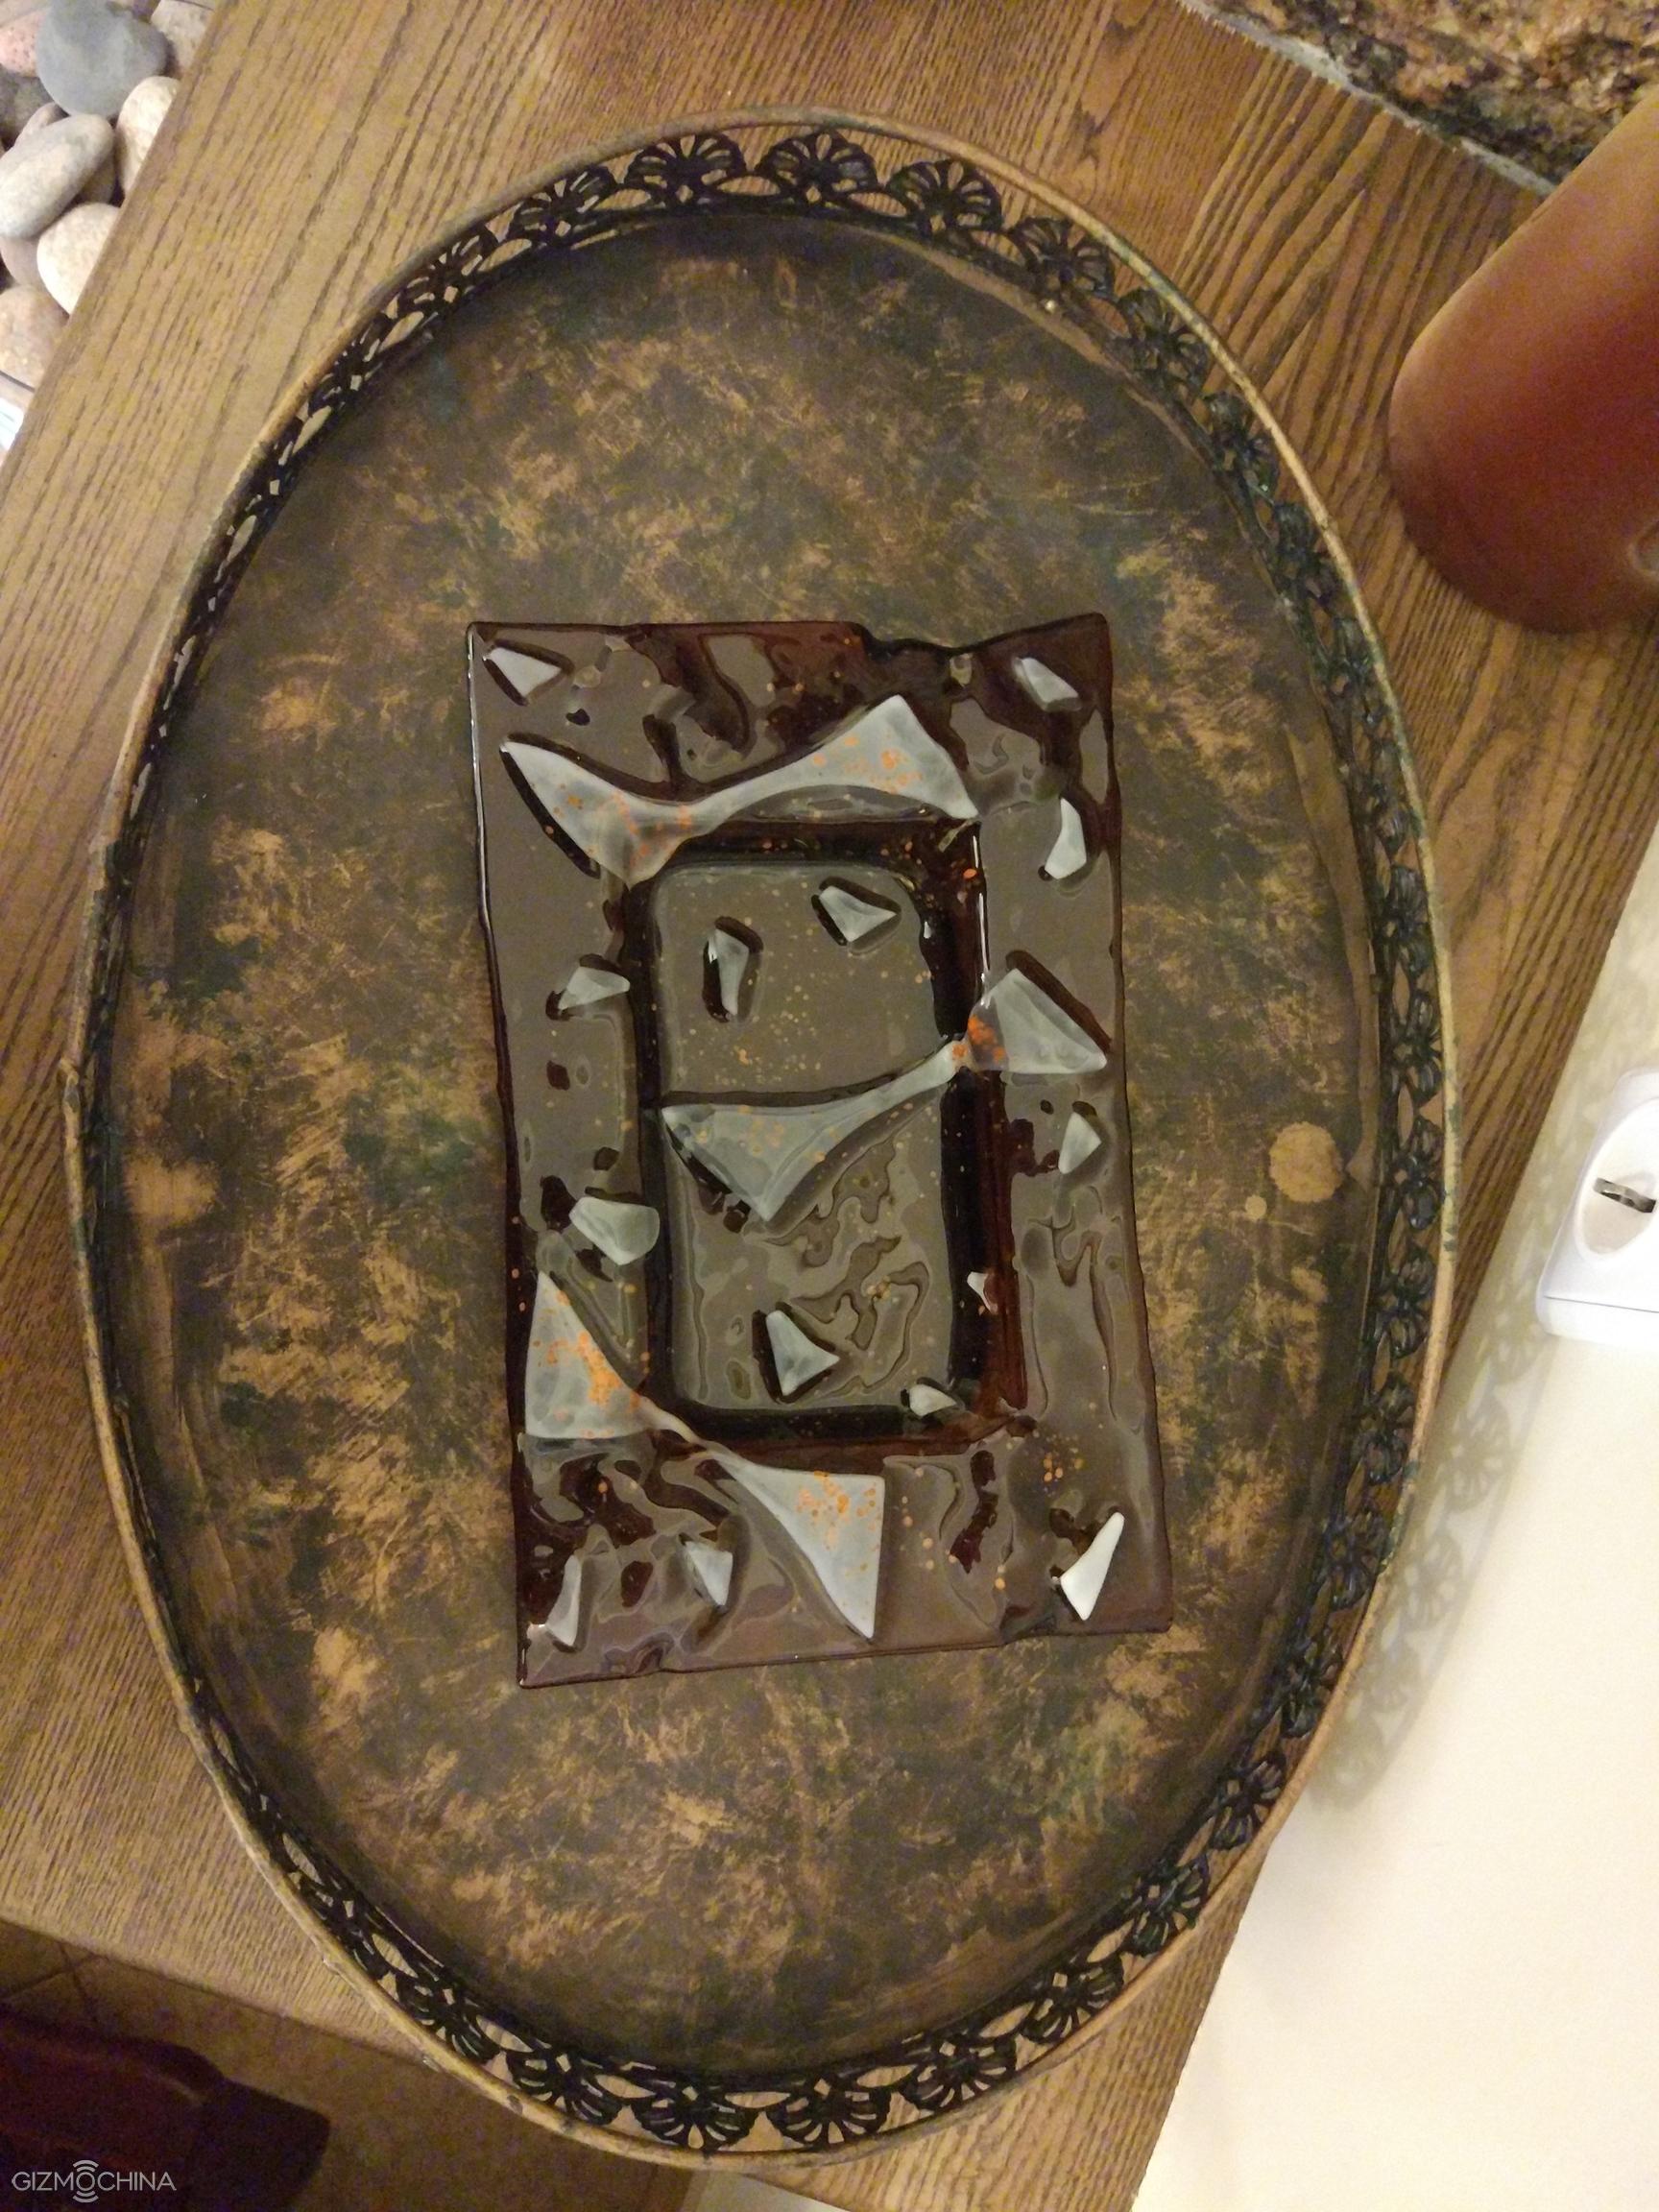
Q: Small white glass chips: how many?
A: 14